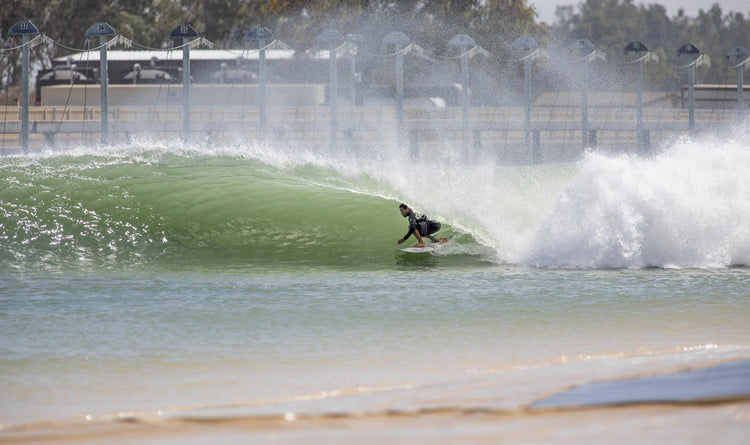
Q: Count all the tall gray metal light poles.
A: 12